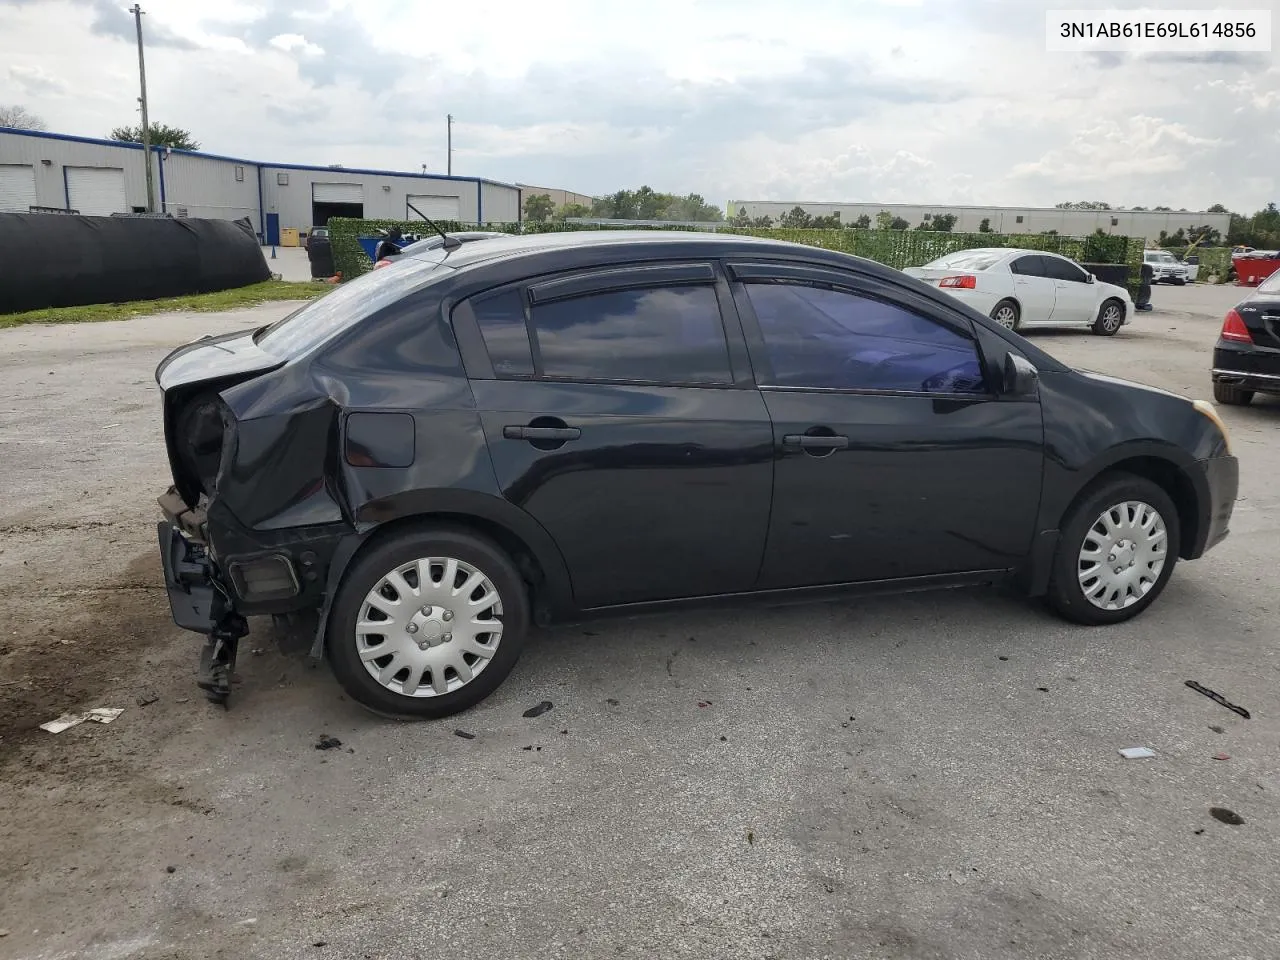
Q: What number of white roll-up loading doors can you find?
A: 4